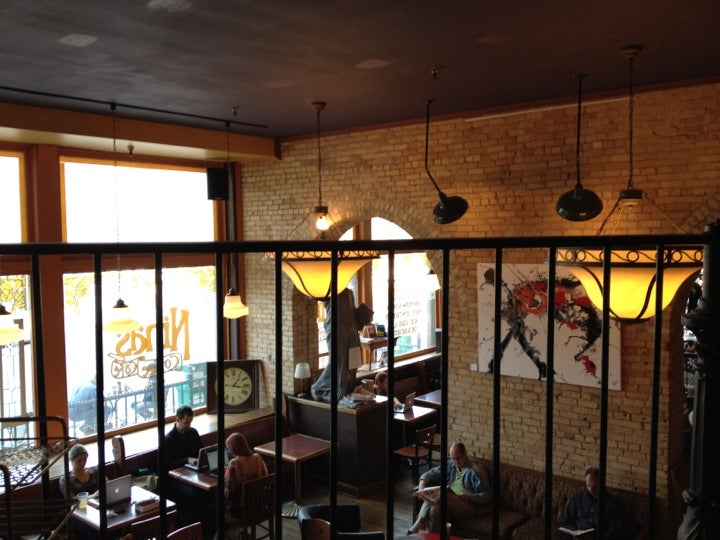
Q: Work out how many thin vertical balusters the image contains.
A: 12